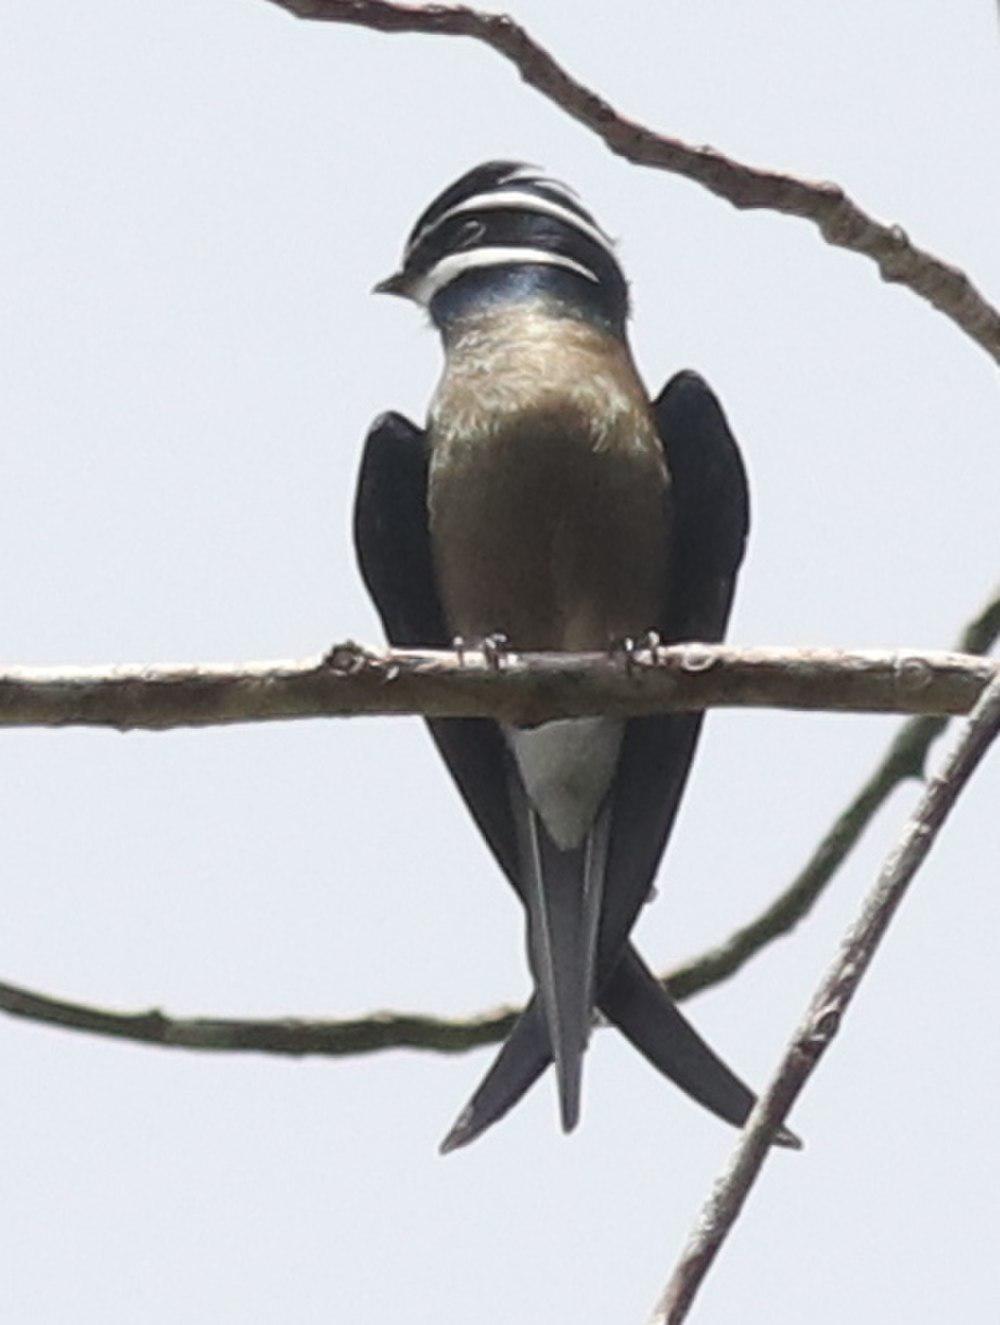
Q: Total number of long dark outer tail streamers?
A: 2